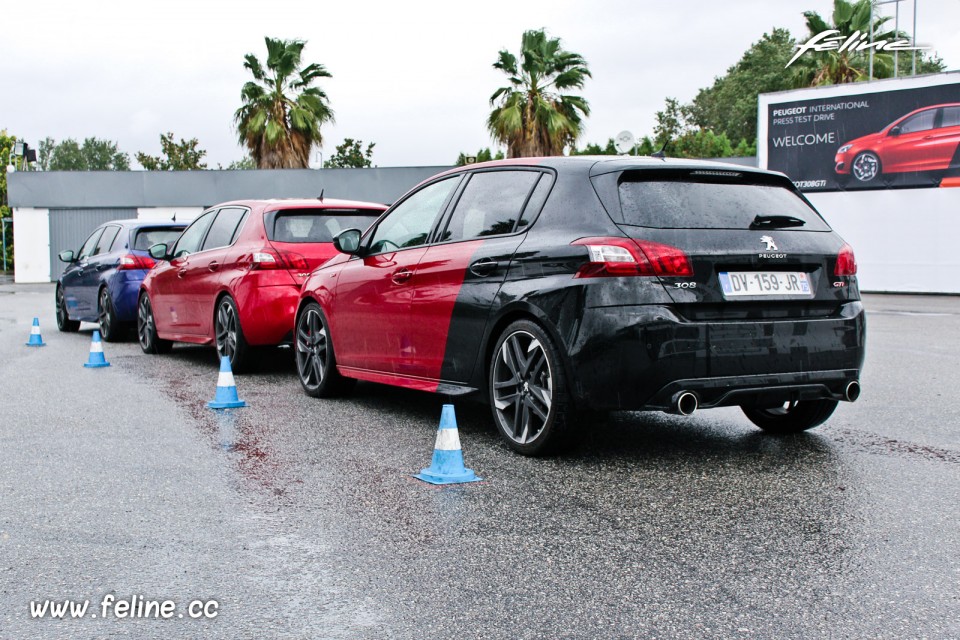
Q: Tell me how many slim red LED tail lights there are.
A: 4